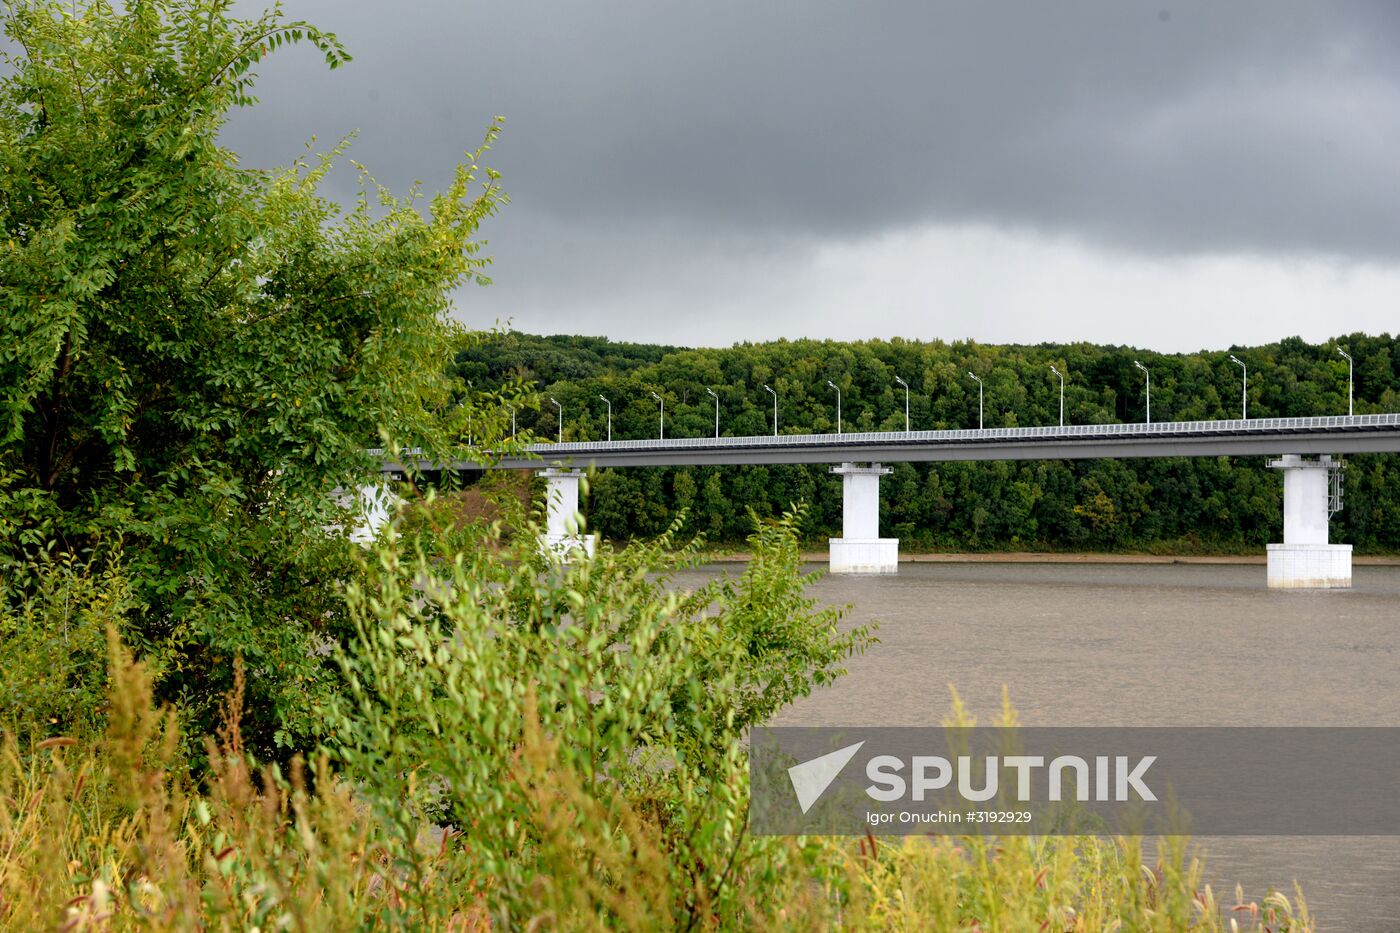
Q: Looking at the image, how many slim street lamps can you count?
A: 14